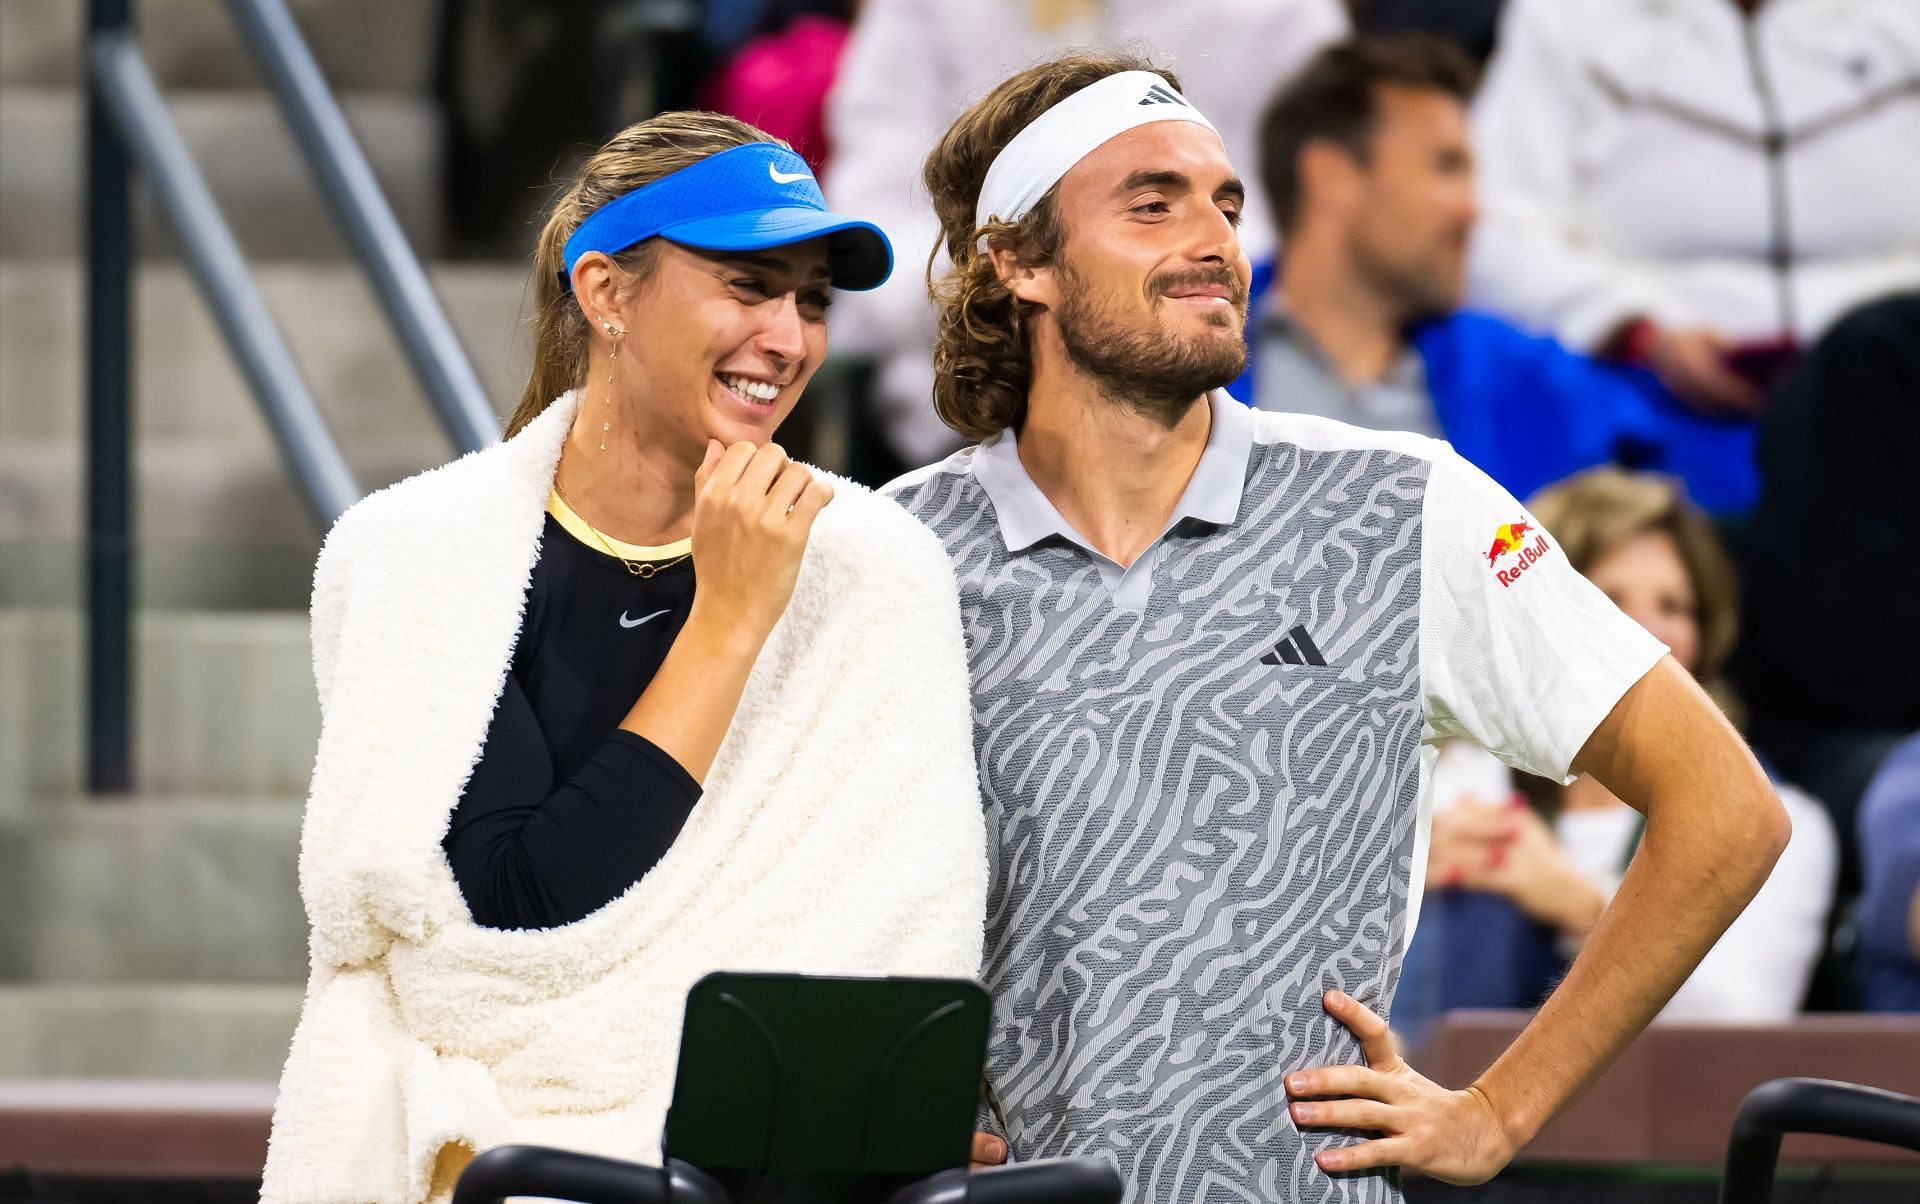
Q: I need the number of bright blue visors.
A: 1